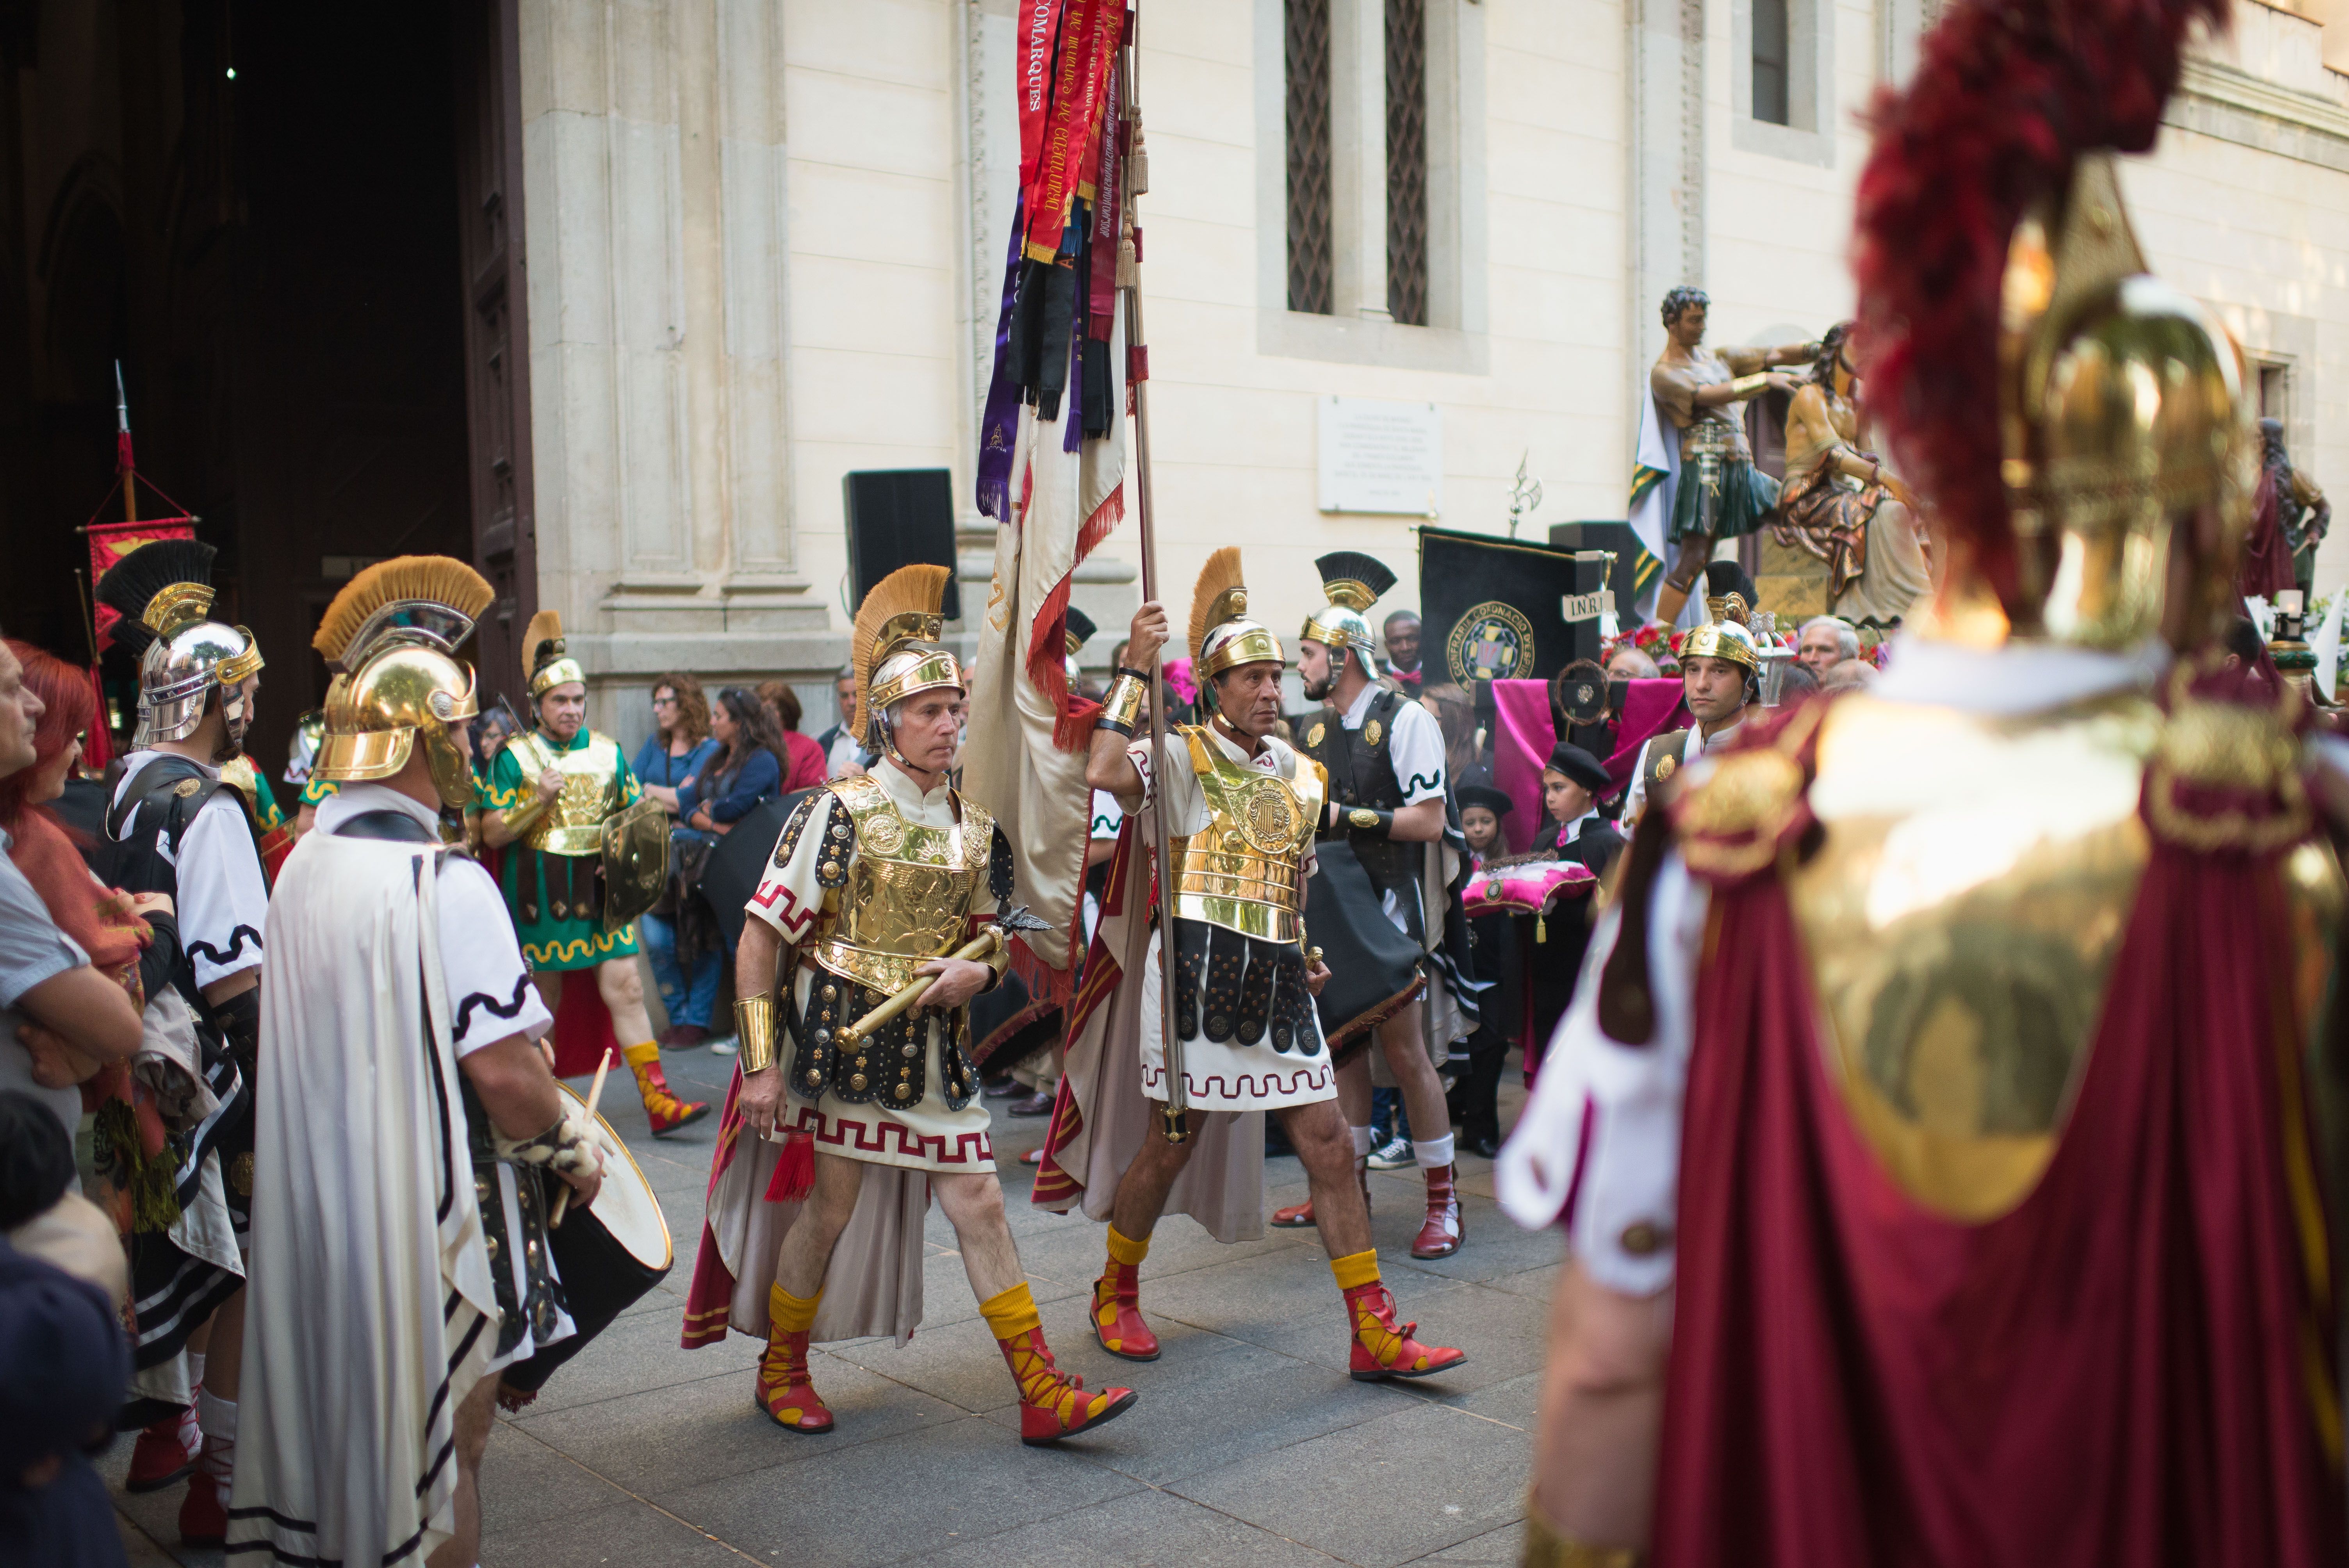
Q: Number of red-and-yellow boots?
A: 5